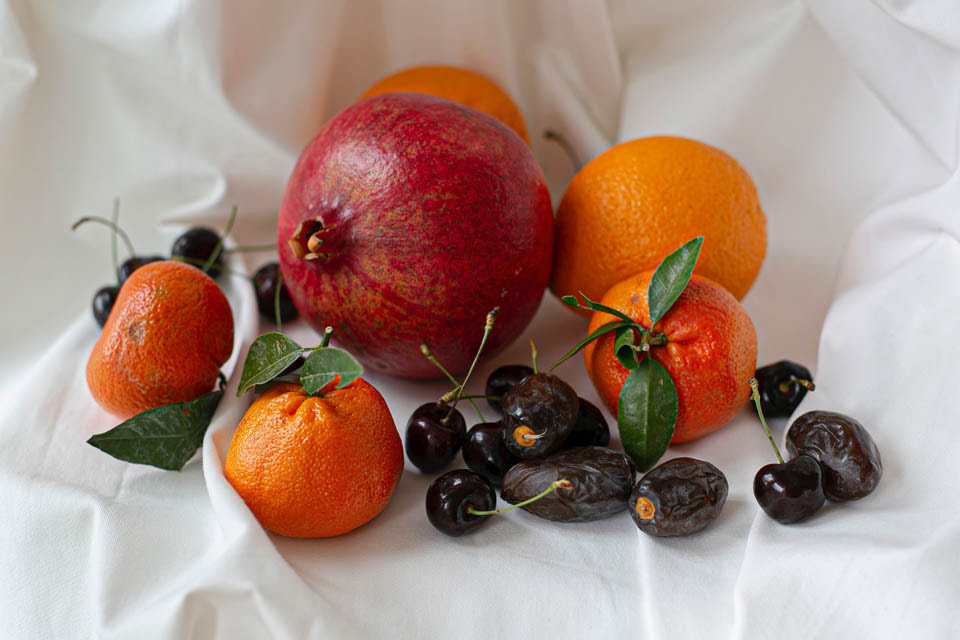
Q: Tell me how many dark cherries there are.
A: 11